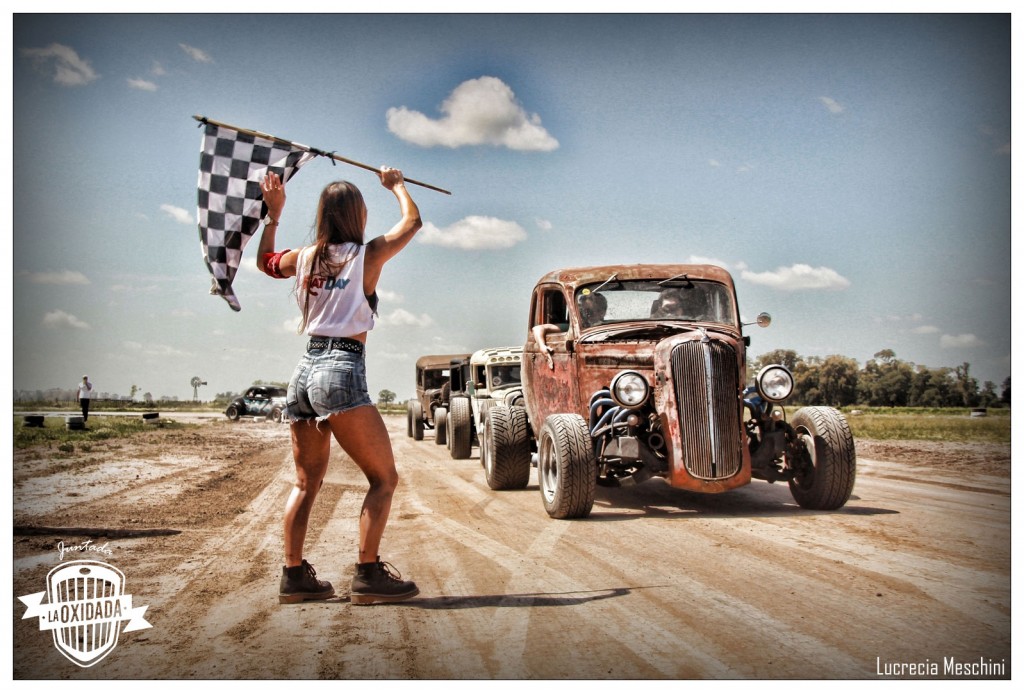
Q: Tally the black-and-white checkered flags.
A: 1